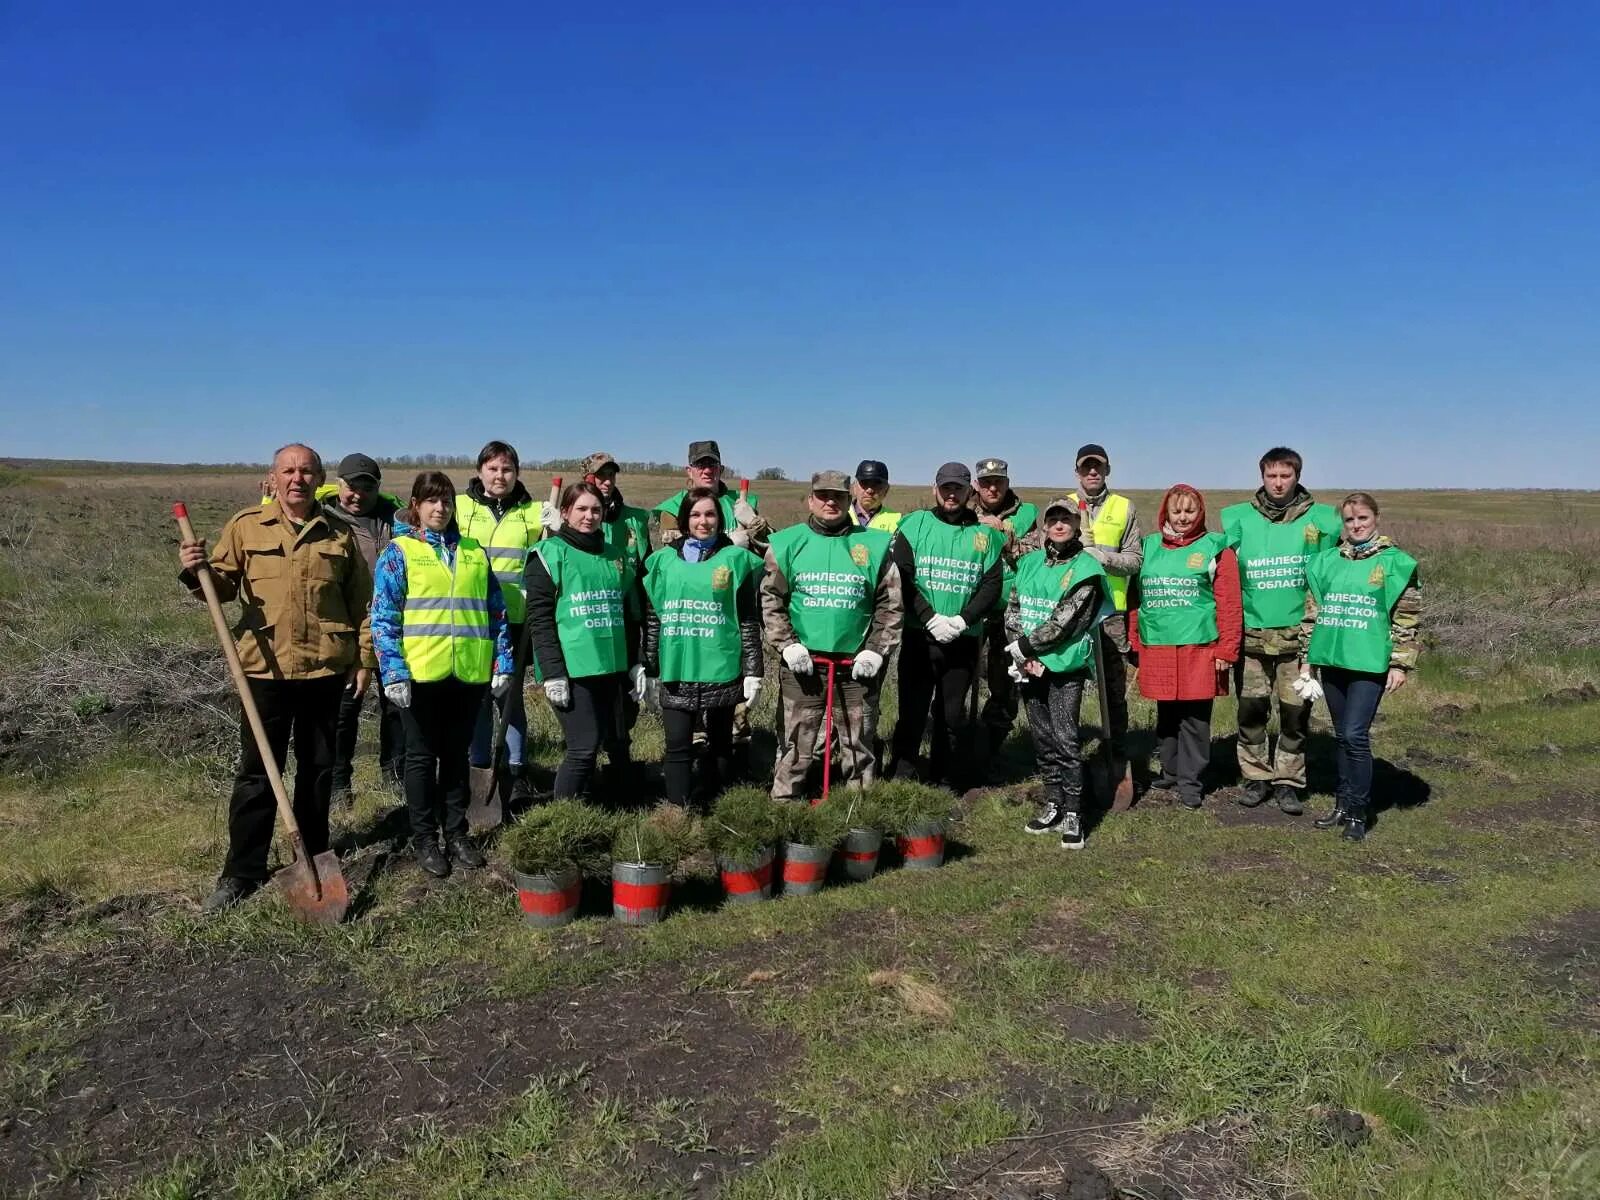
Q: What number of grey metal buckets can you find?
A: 6